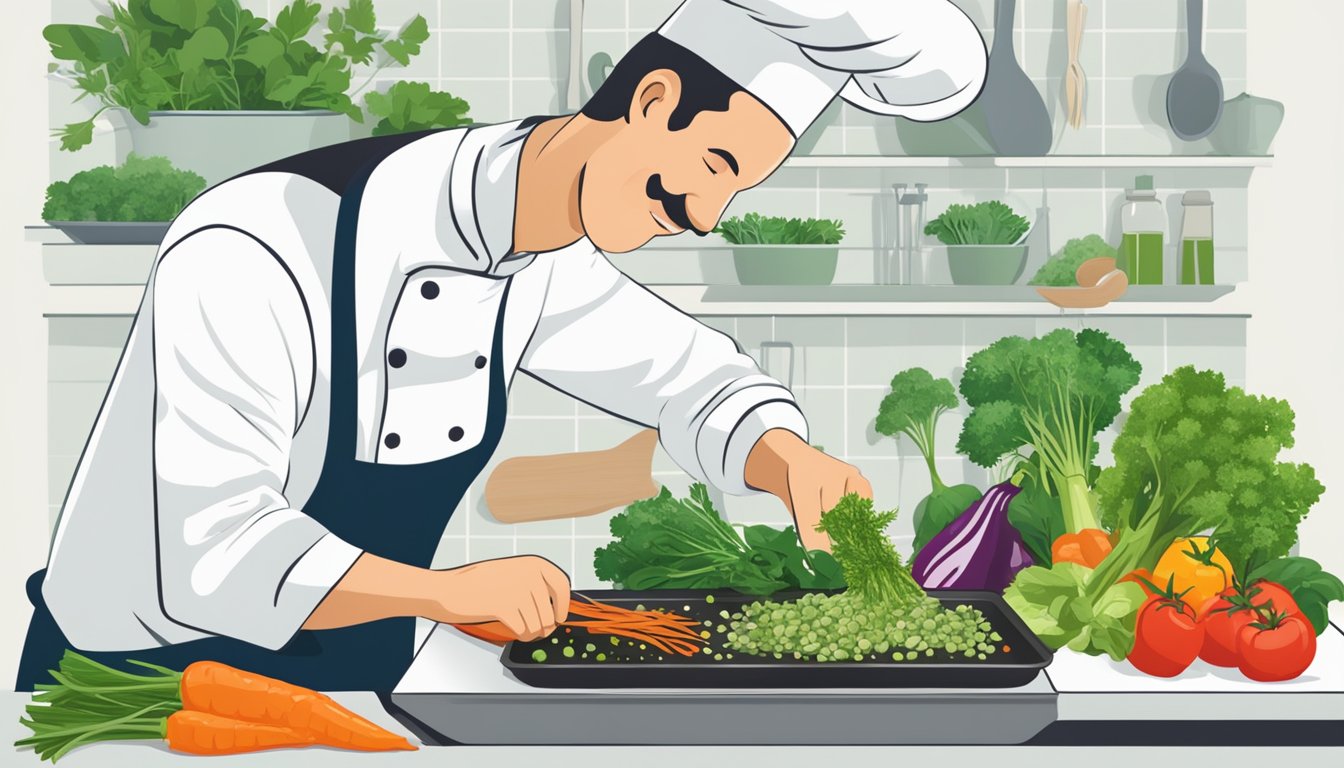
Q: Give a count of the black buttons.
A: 5